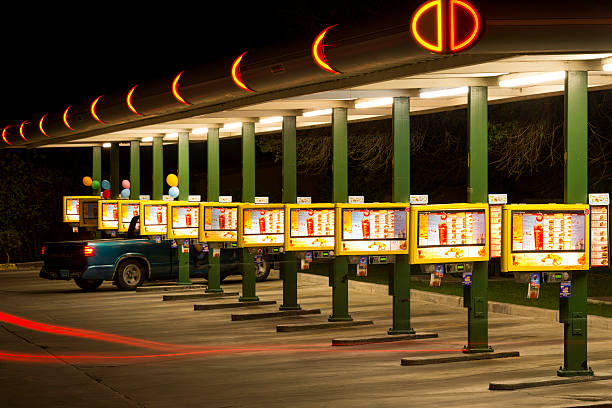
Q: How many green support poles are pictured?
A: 12